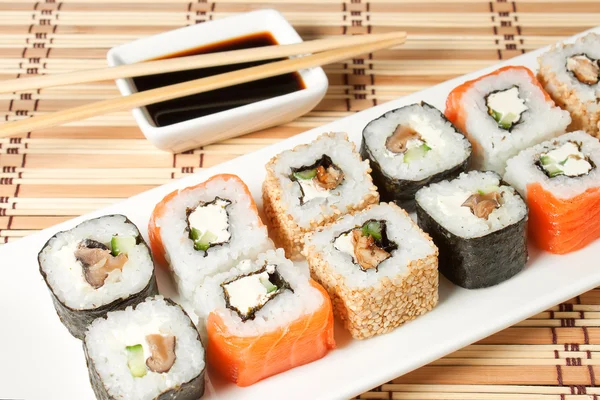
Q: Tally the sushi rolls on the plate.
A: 11